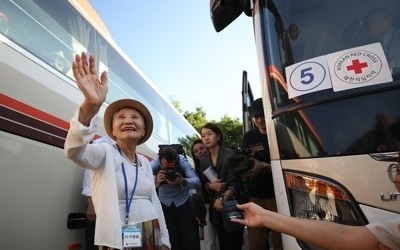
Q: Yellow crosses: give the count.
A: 0